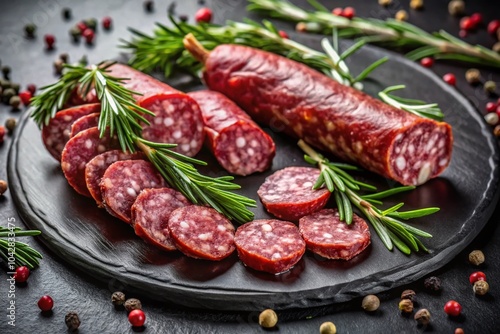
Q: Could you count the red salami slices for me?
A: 10